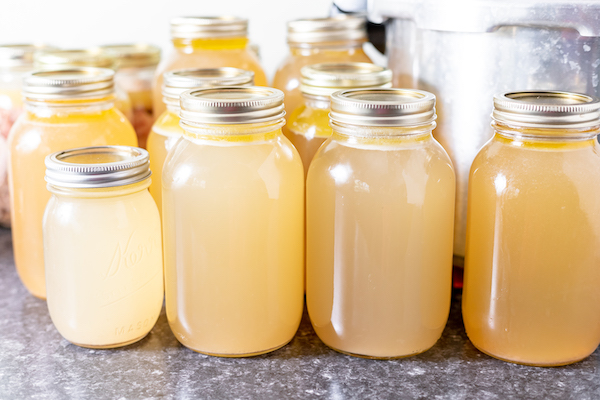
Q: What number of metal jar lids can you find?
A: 12